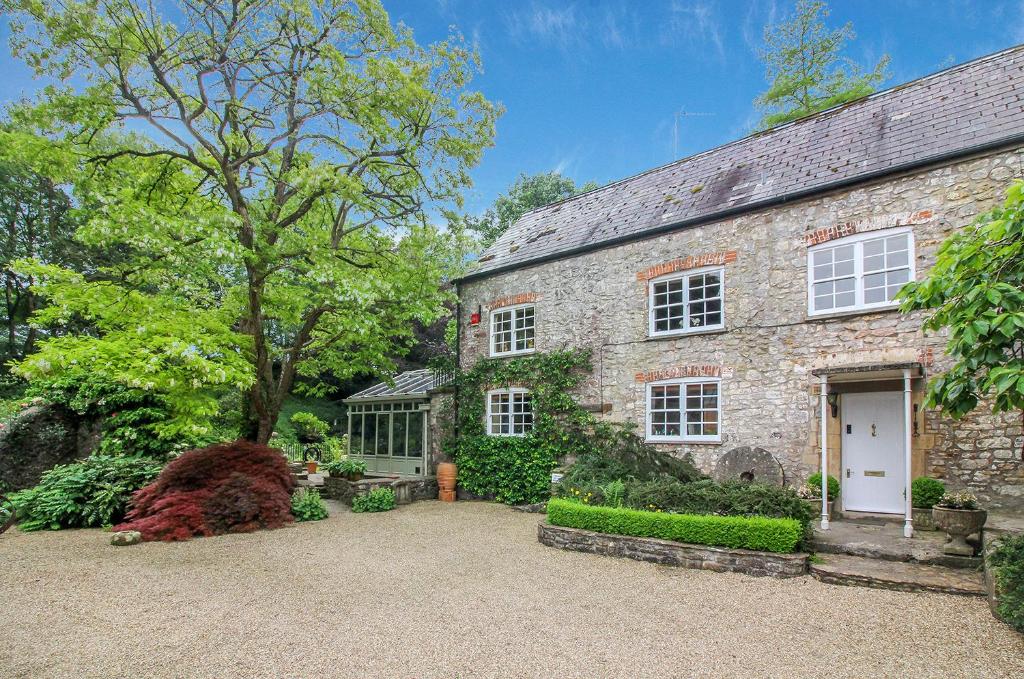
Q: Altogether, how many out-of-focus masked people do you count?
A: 0